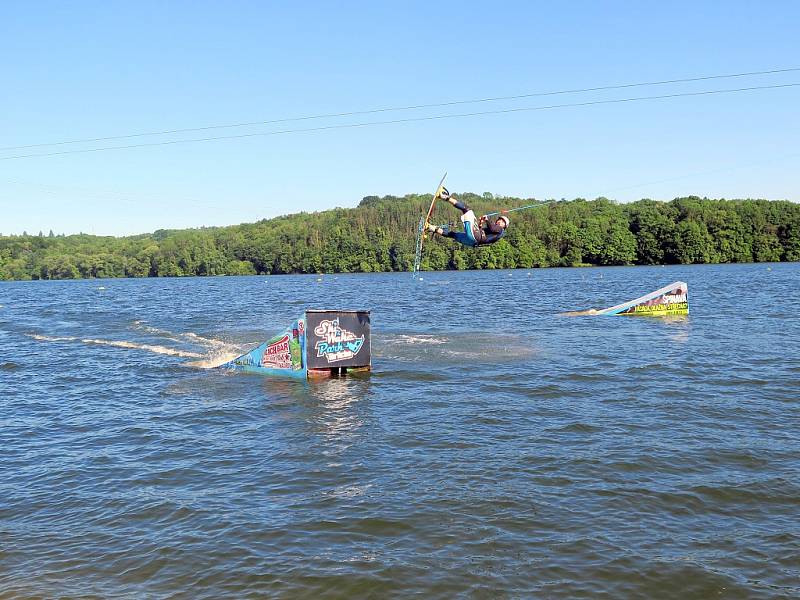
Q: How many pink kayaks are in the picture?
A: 0